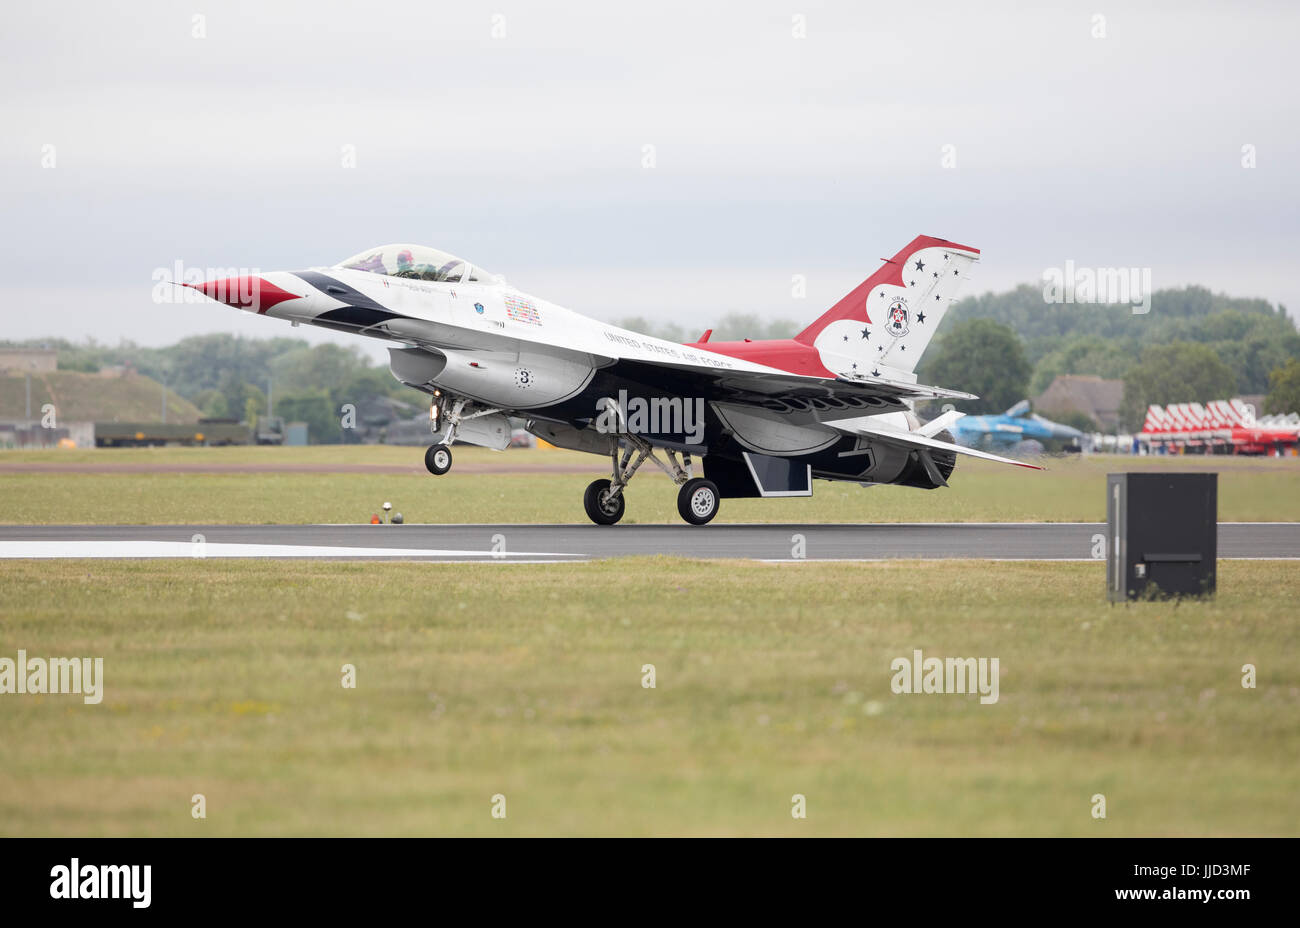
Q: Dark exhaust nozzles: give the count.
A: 1